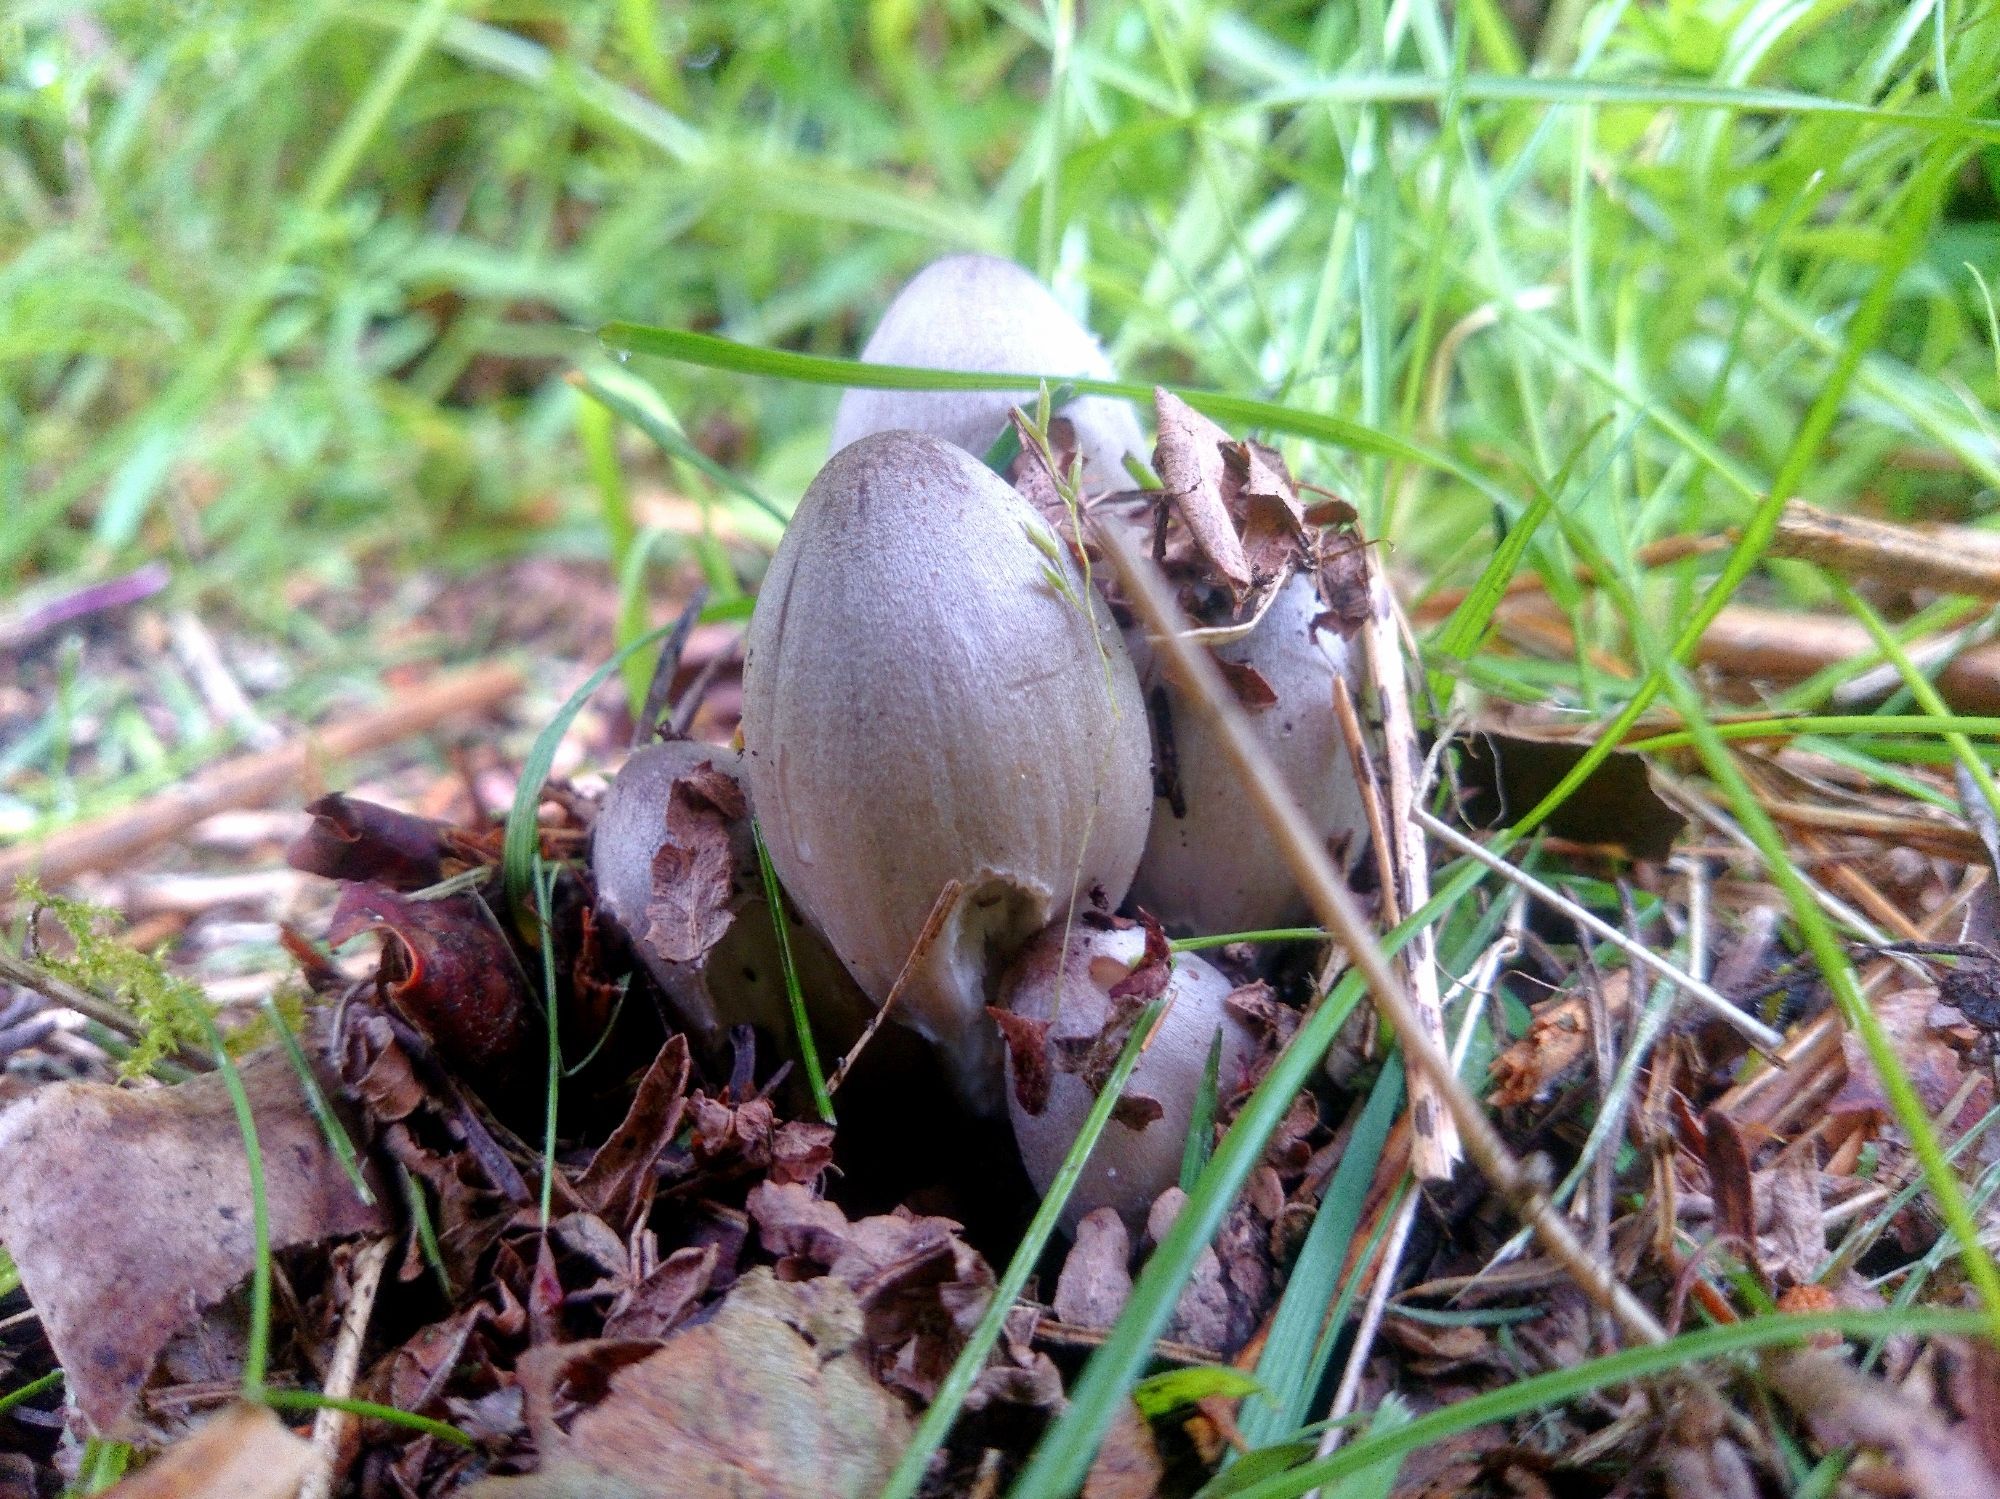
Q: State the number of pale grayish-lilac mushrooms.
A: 5